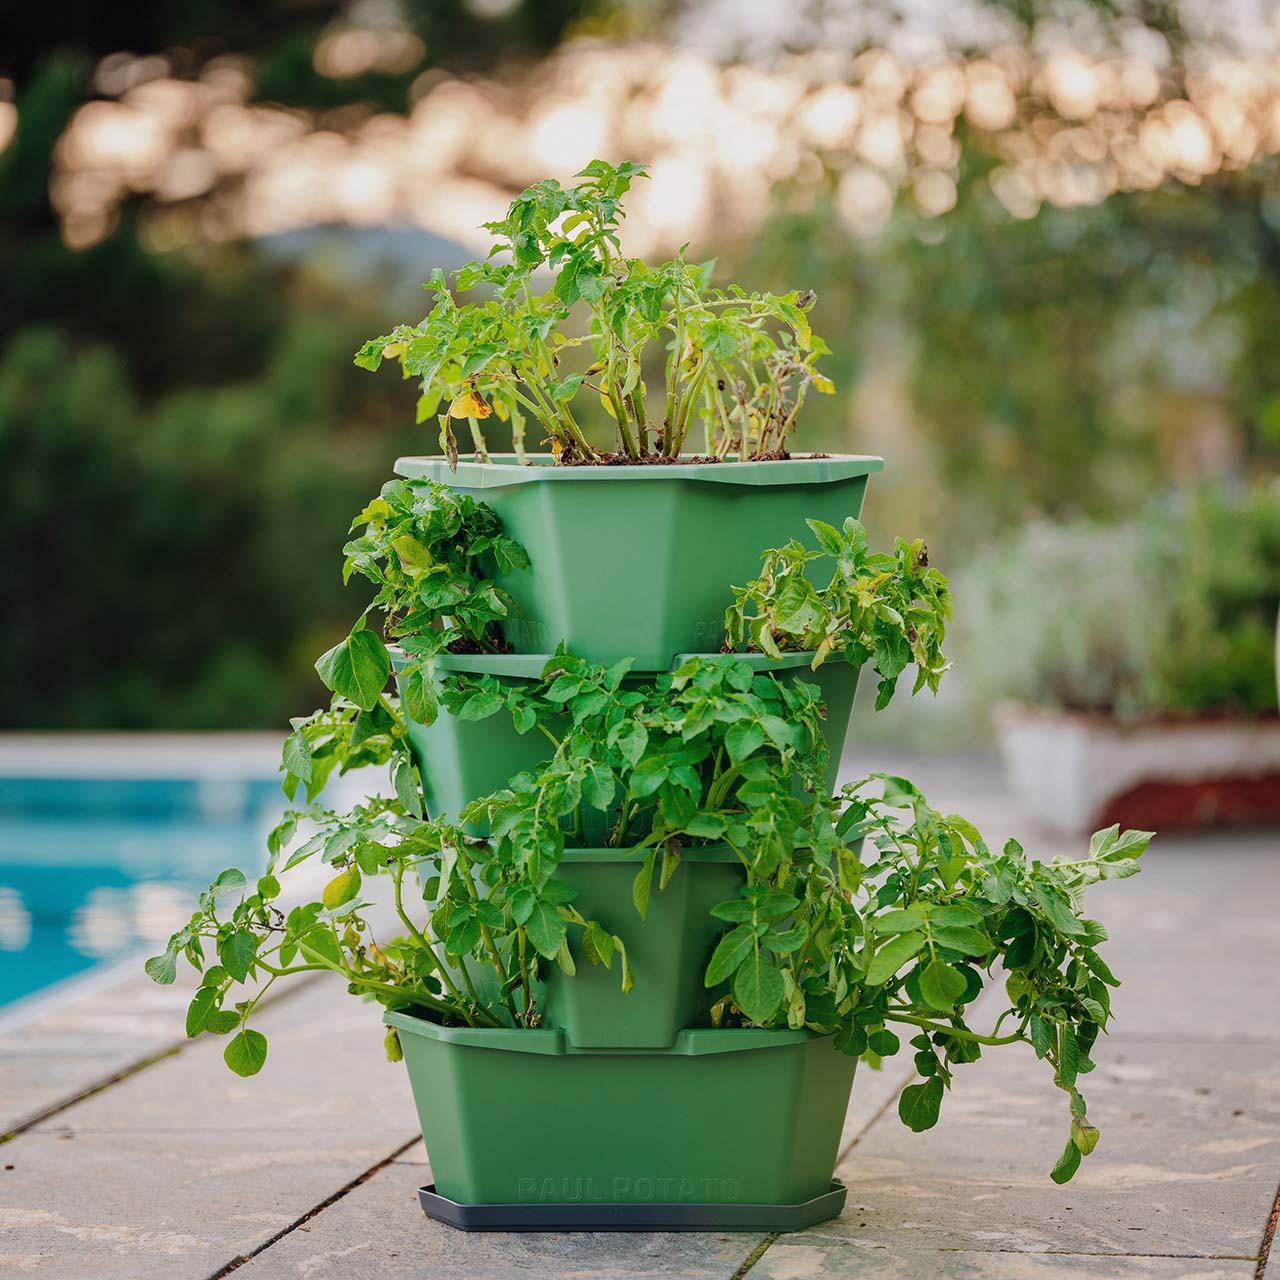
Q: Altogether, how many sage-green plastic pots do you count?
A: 4